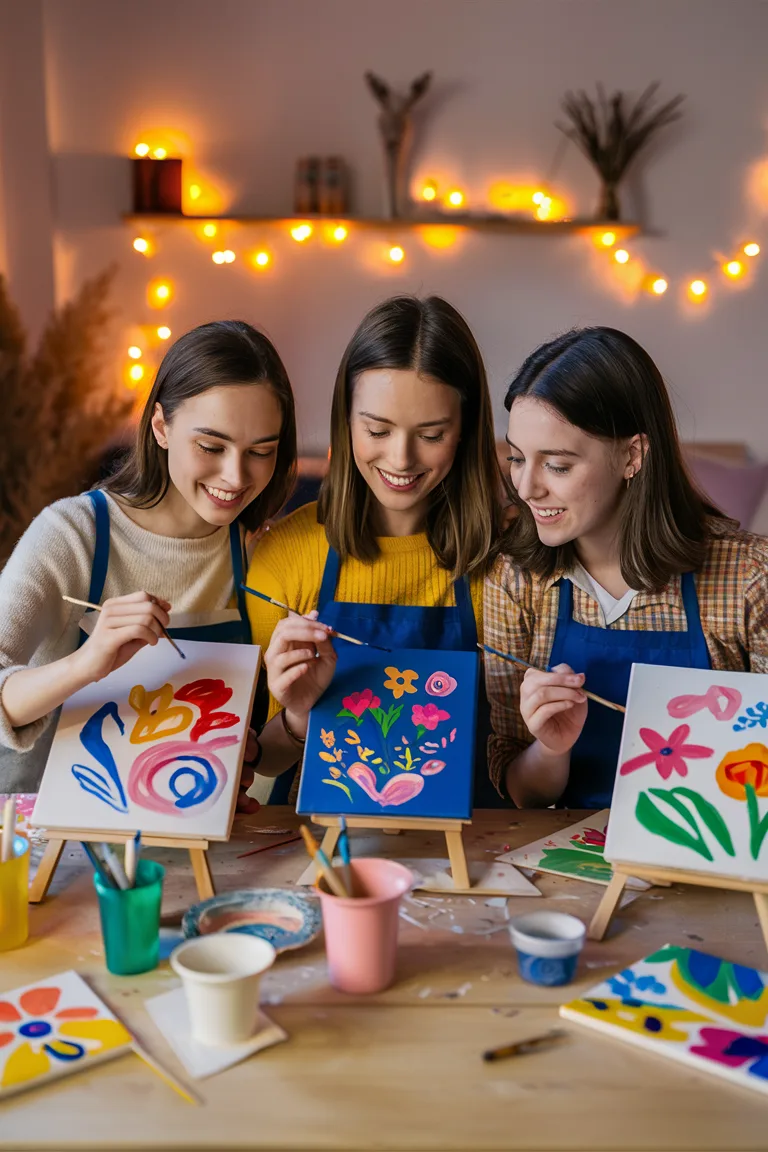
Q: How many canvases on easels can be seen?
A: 3